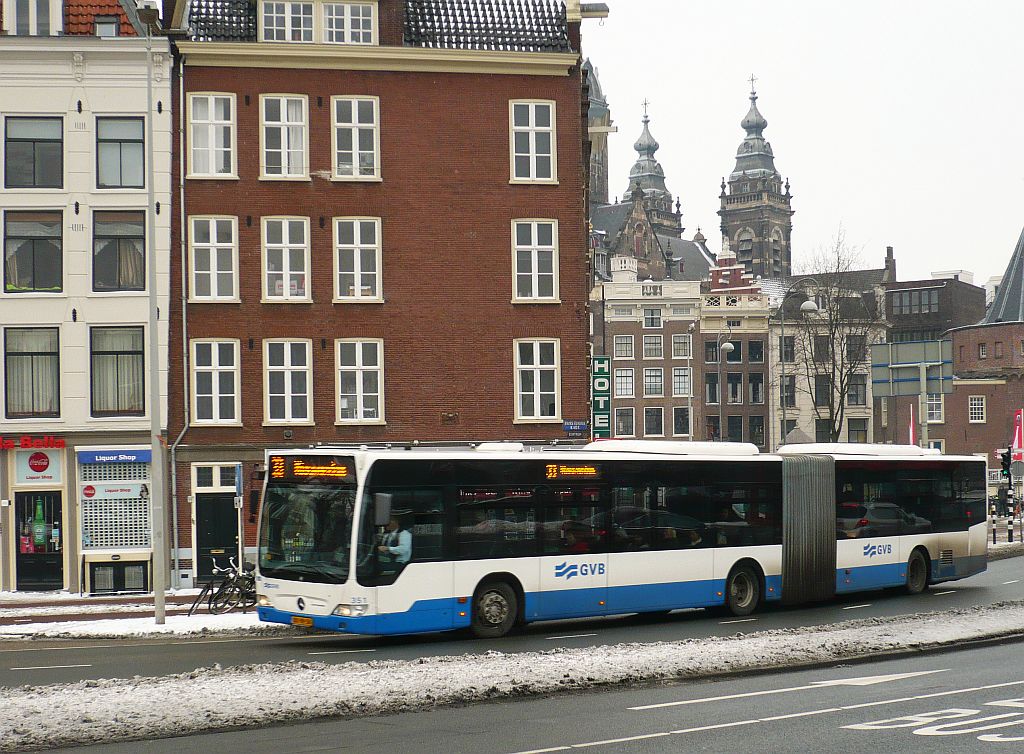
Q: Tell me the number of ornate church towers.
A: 2